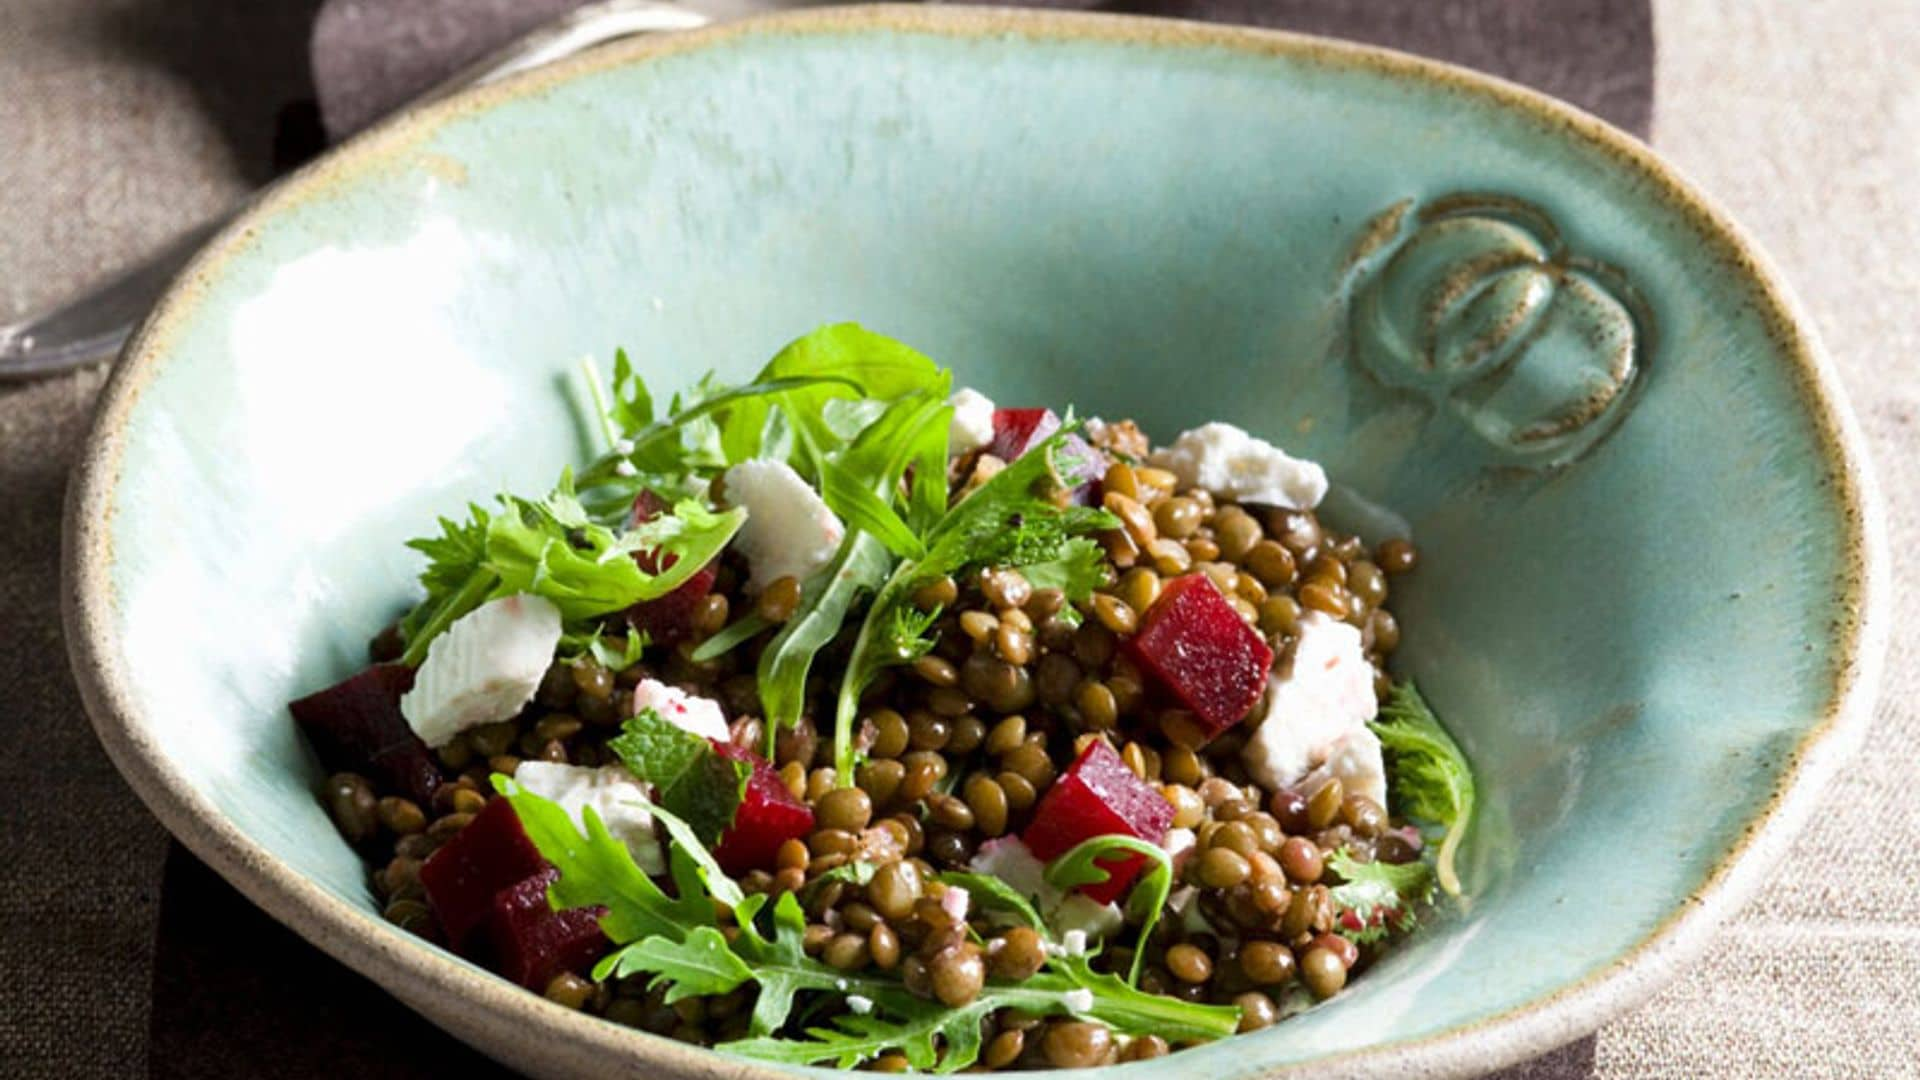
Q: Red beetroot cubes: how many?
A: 8